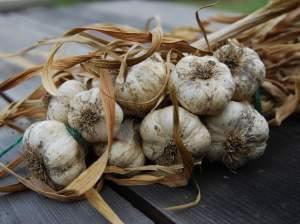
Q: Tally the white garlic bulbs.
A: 9